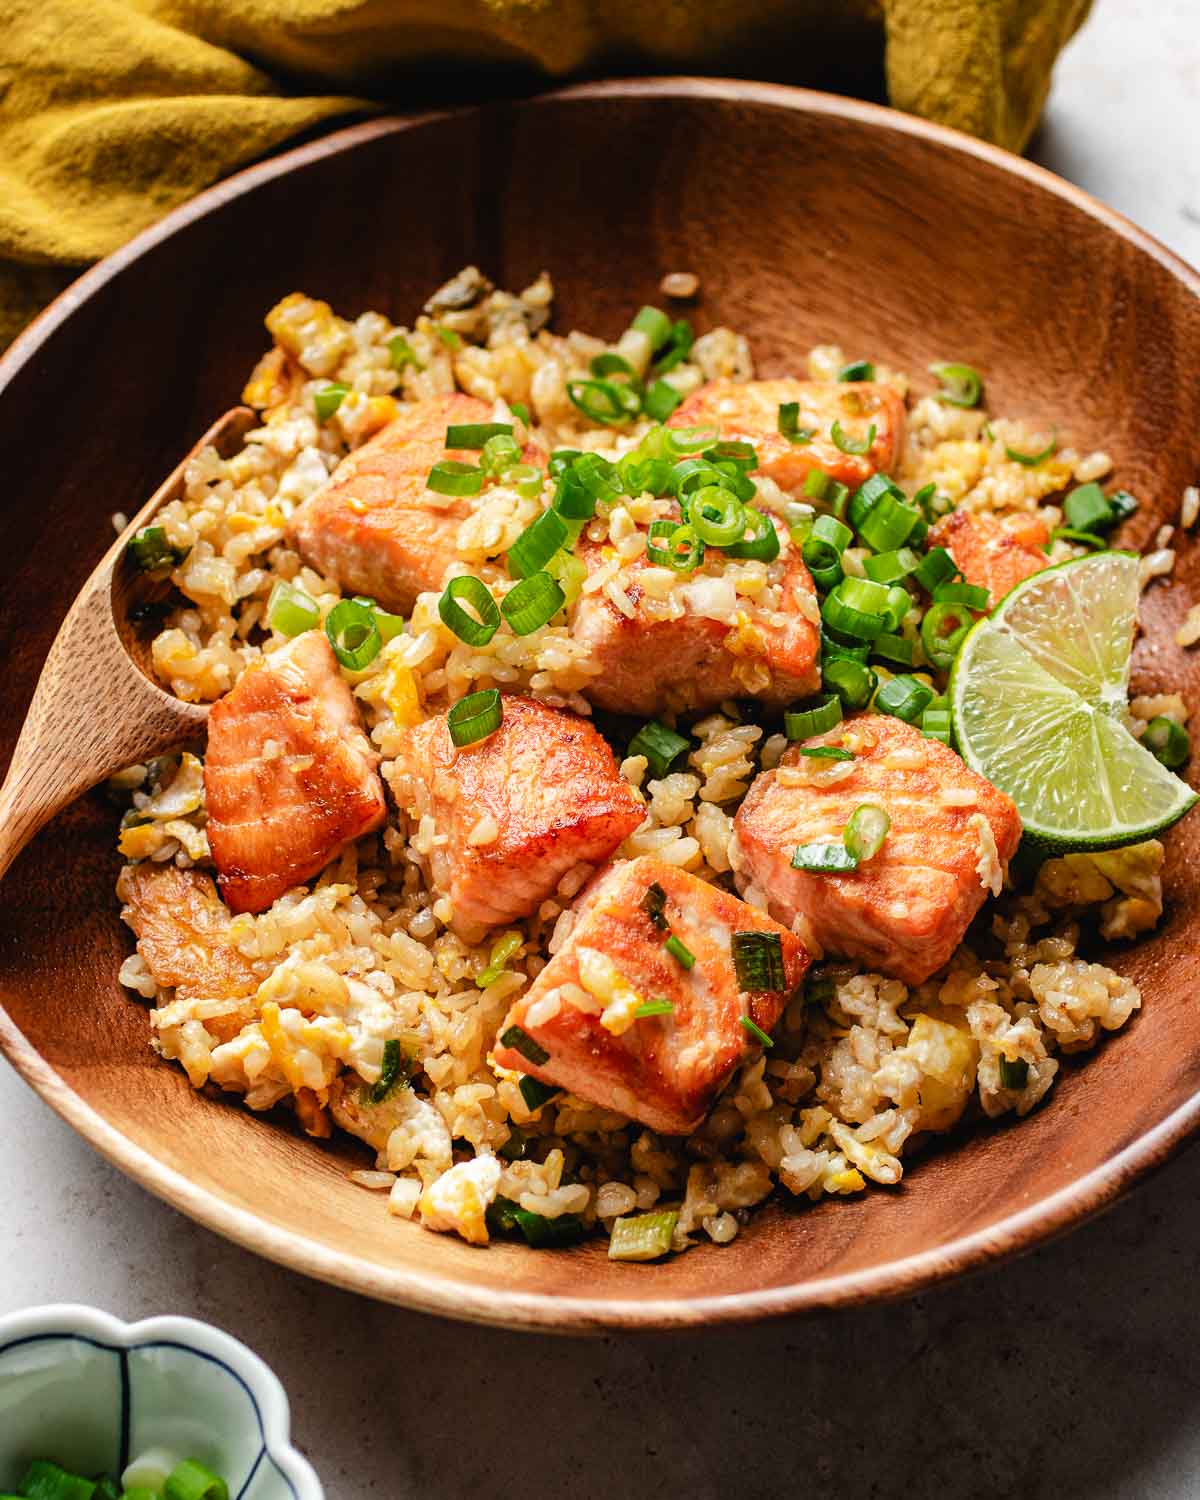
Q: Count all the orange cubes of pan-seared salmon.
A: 8